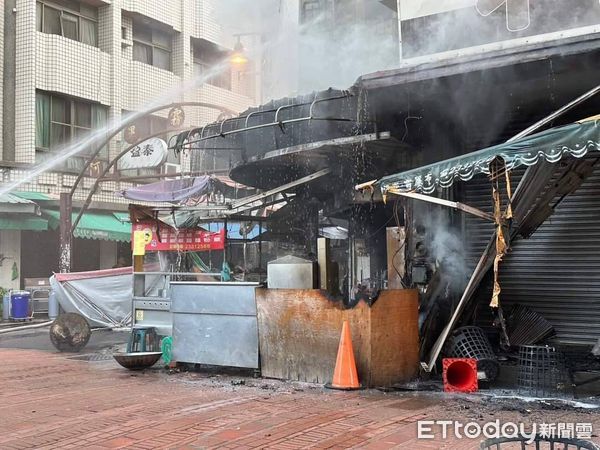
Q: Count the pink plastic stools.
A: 0